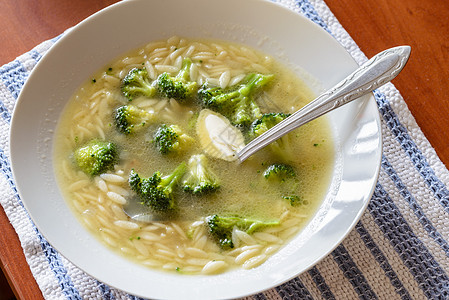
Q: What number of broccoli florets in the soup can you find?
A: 11